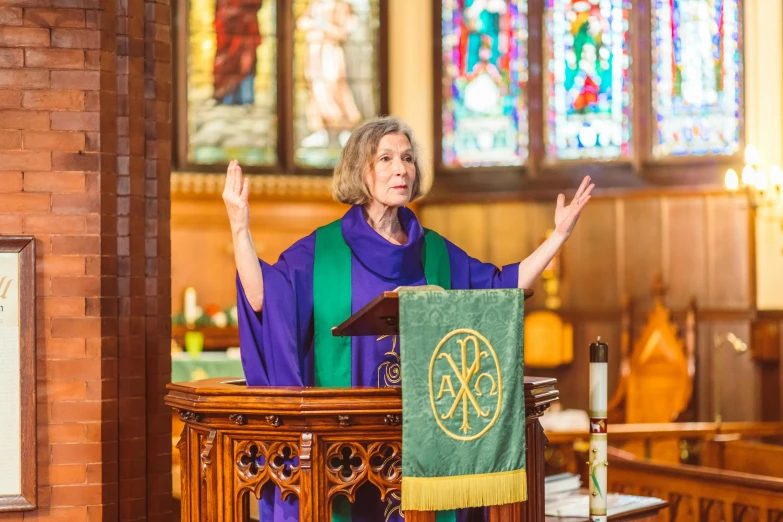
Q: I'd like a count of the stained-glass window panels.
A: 5